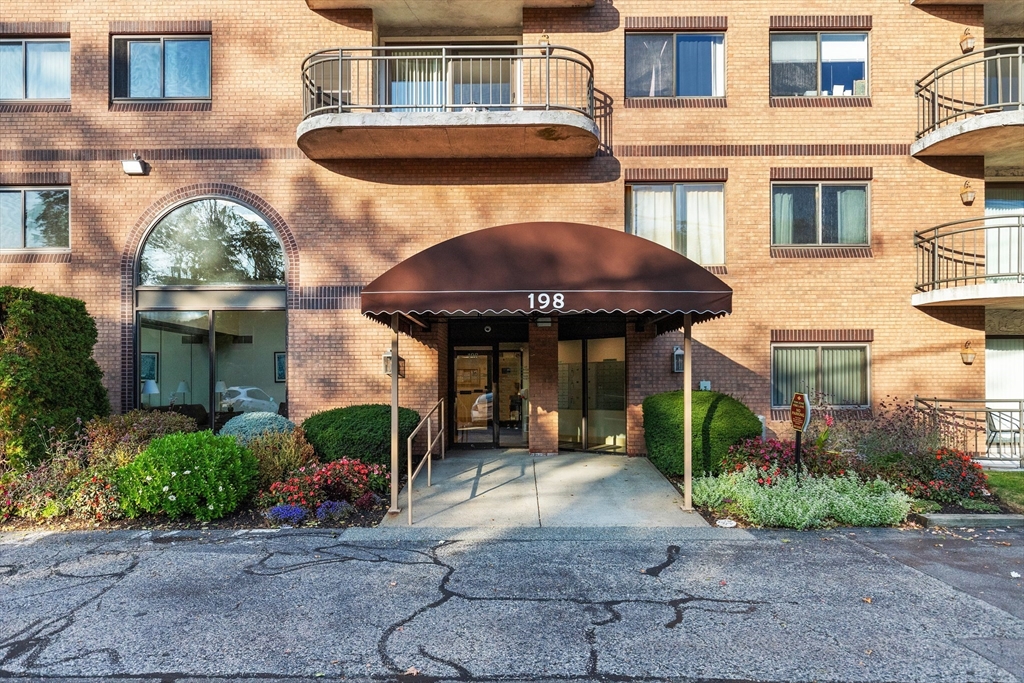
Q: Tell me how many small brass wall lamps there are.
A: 4